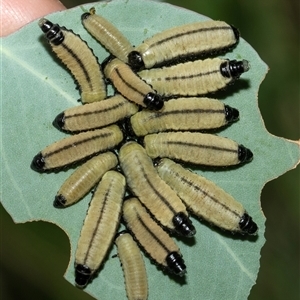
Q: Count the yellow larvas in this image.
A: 15